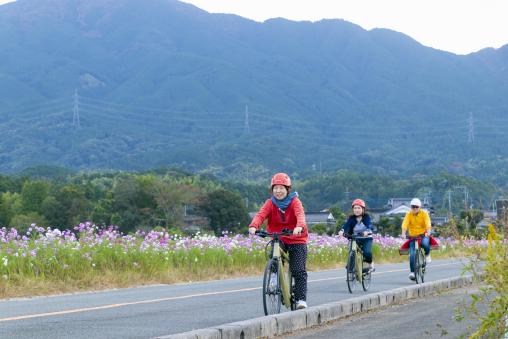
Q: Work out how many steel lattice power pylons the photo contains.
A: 3